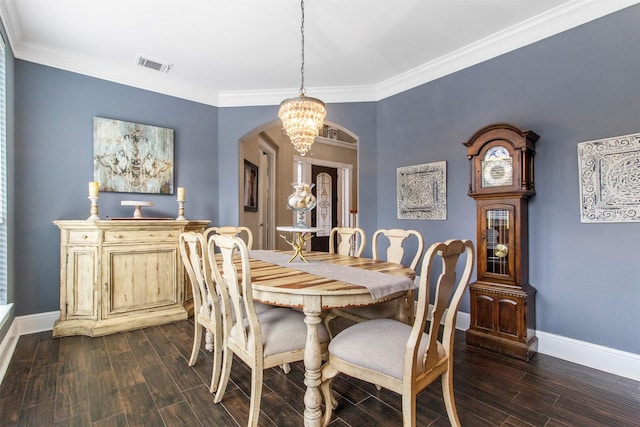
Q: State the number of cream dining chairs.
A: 6